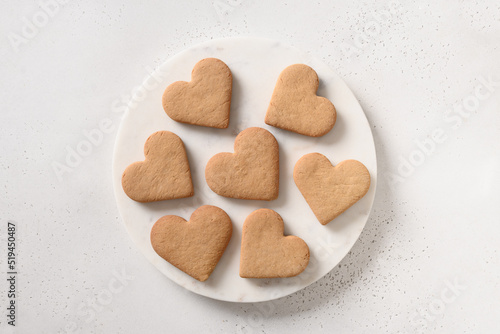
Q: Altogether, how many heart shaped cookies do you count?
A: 7